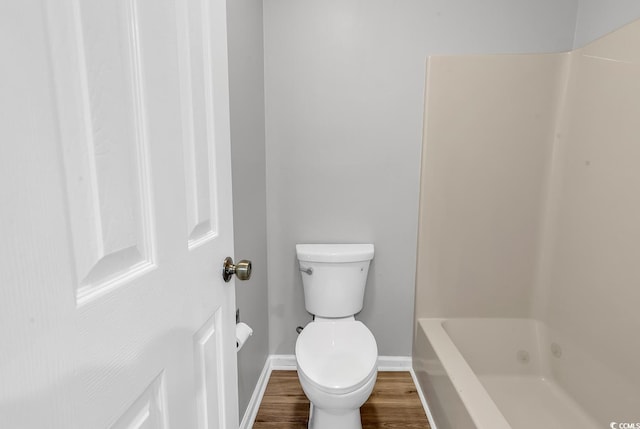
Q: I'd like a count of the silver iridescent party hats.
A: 0